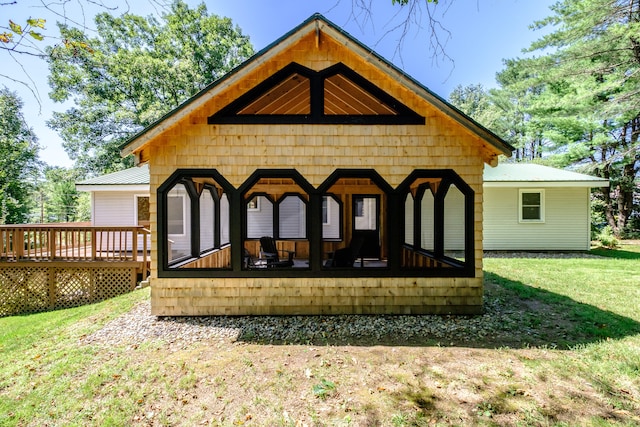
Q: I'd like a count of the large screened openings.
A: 4